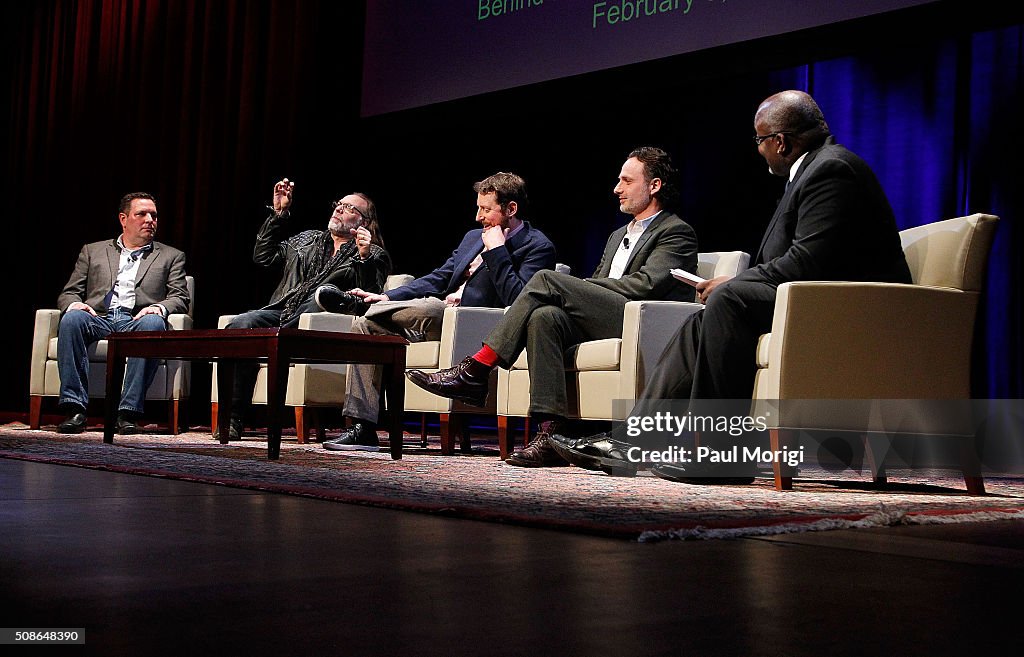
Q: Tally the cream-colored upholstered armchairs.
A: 5